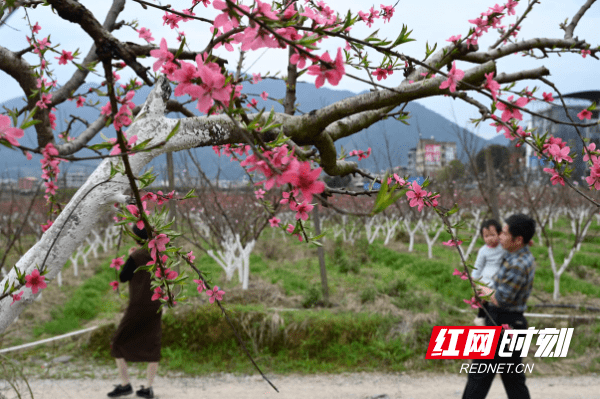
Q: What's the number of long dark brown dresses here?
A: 1